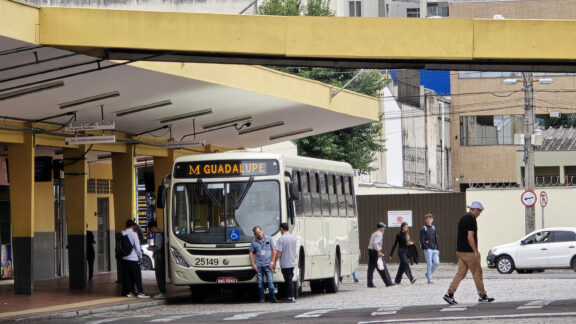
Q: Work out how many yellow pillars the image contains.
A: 4